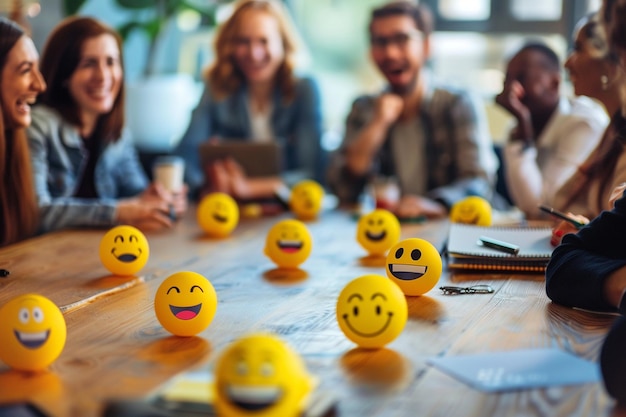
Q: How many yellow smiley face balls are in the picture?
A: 11